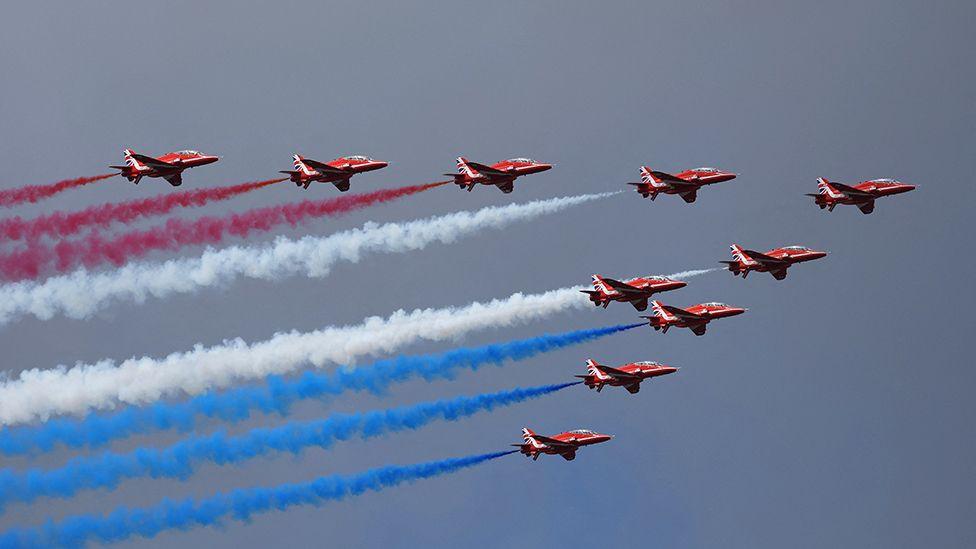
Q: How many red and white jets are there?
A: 10